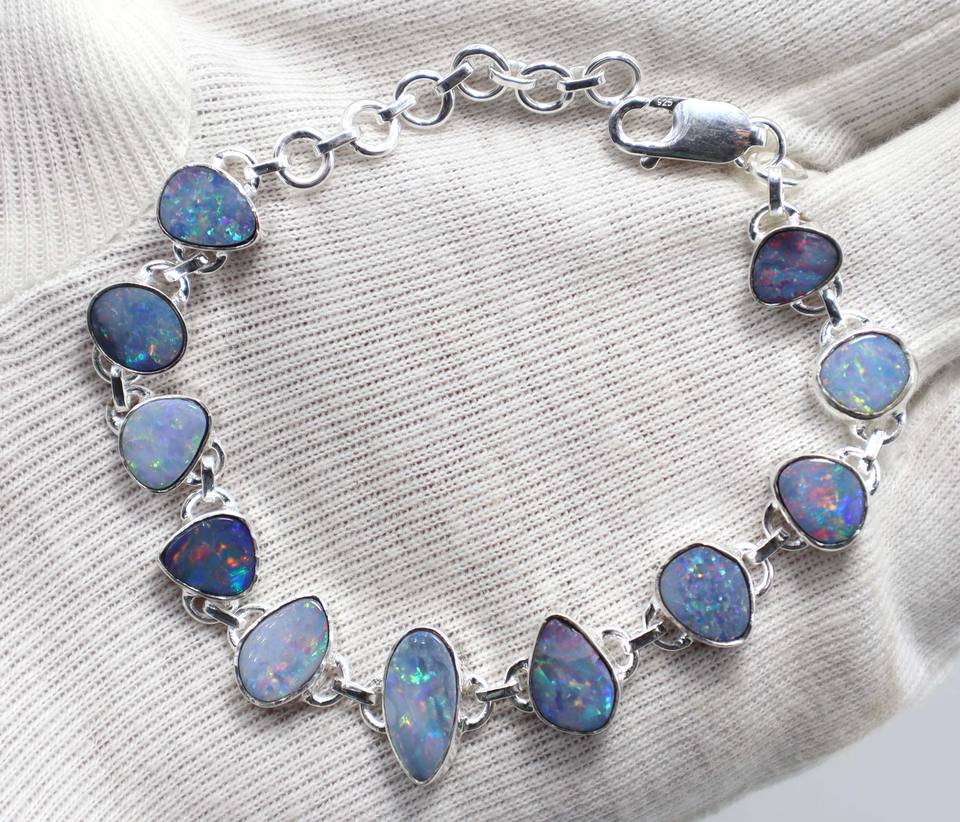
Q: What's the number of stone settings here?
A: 11